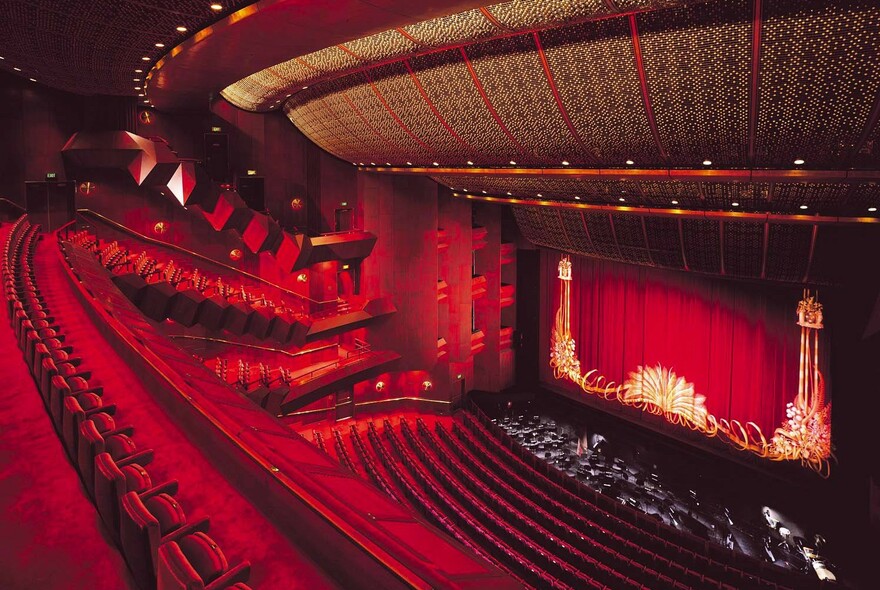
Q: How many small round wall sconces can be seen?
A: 8